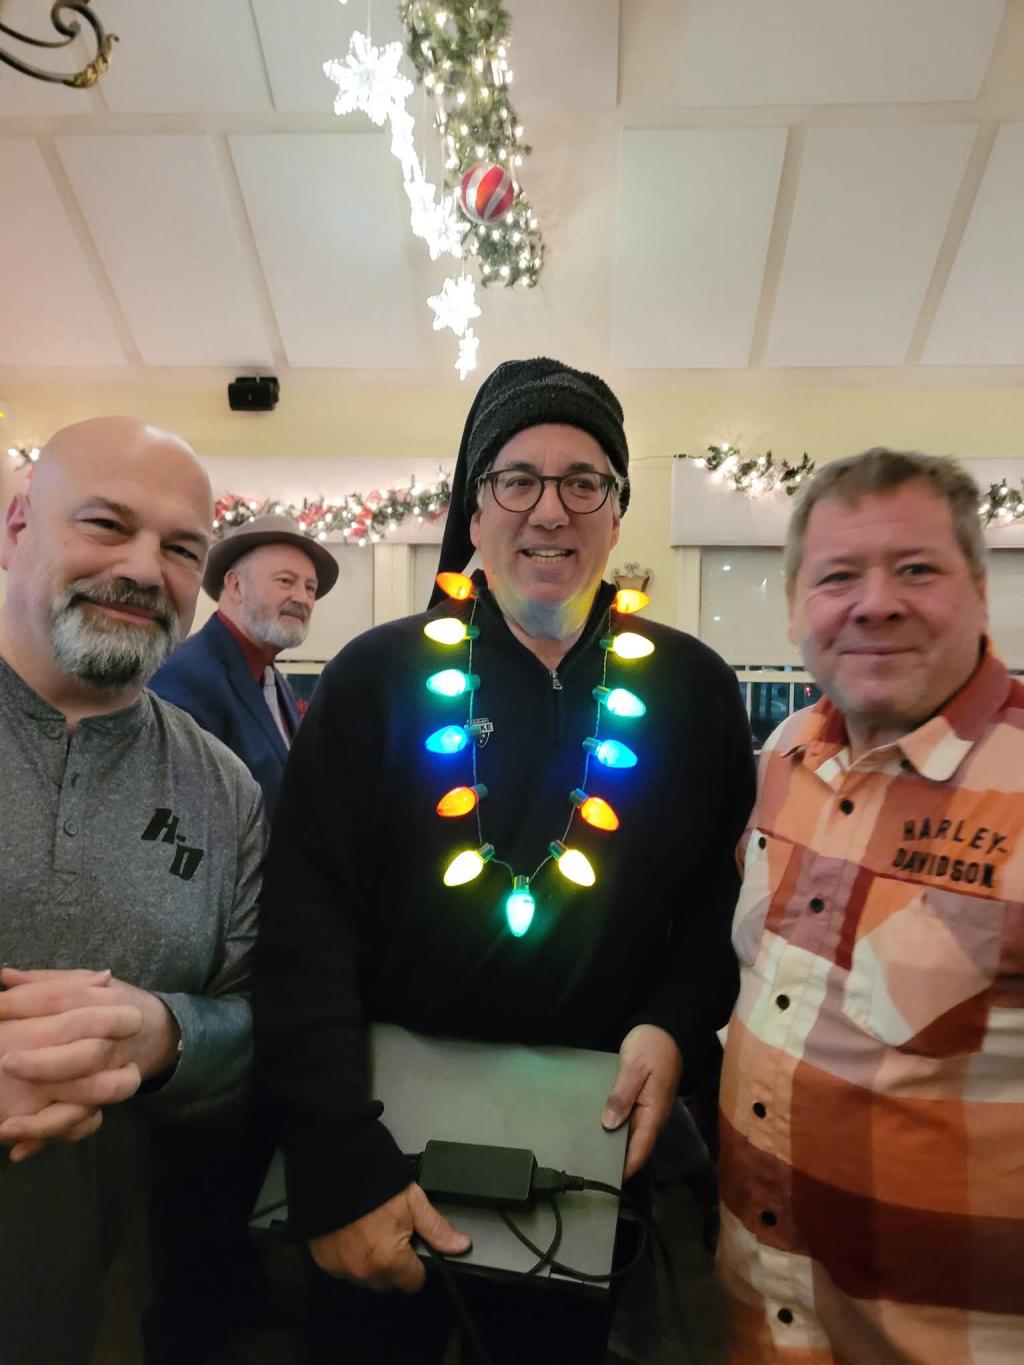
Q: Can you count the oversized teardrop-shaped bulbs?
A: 13